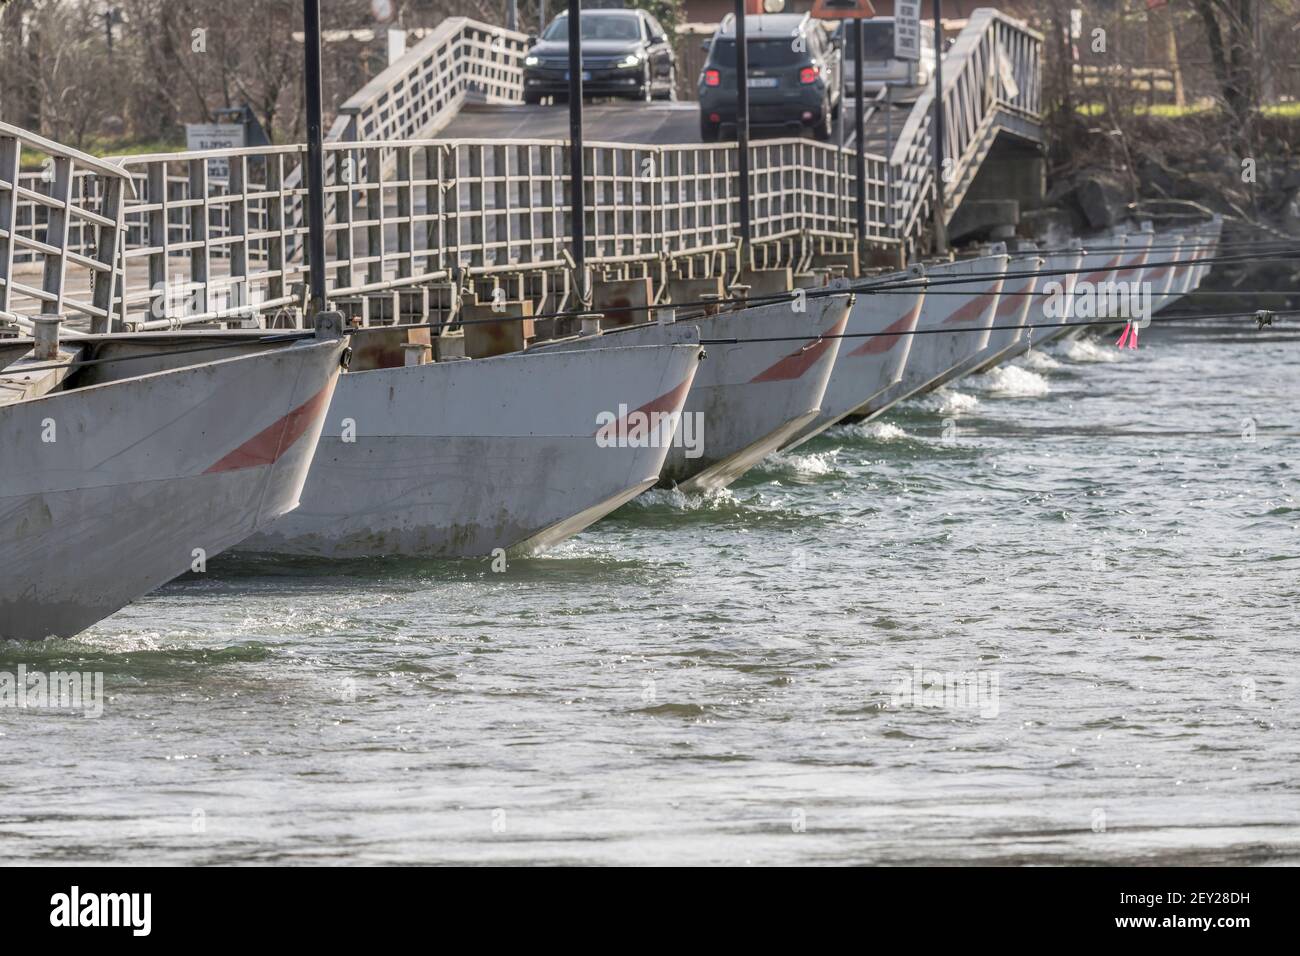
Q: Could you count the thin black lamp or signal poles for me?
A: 5